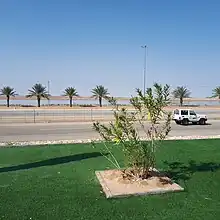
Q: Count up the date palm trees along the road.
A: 6